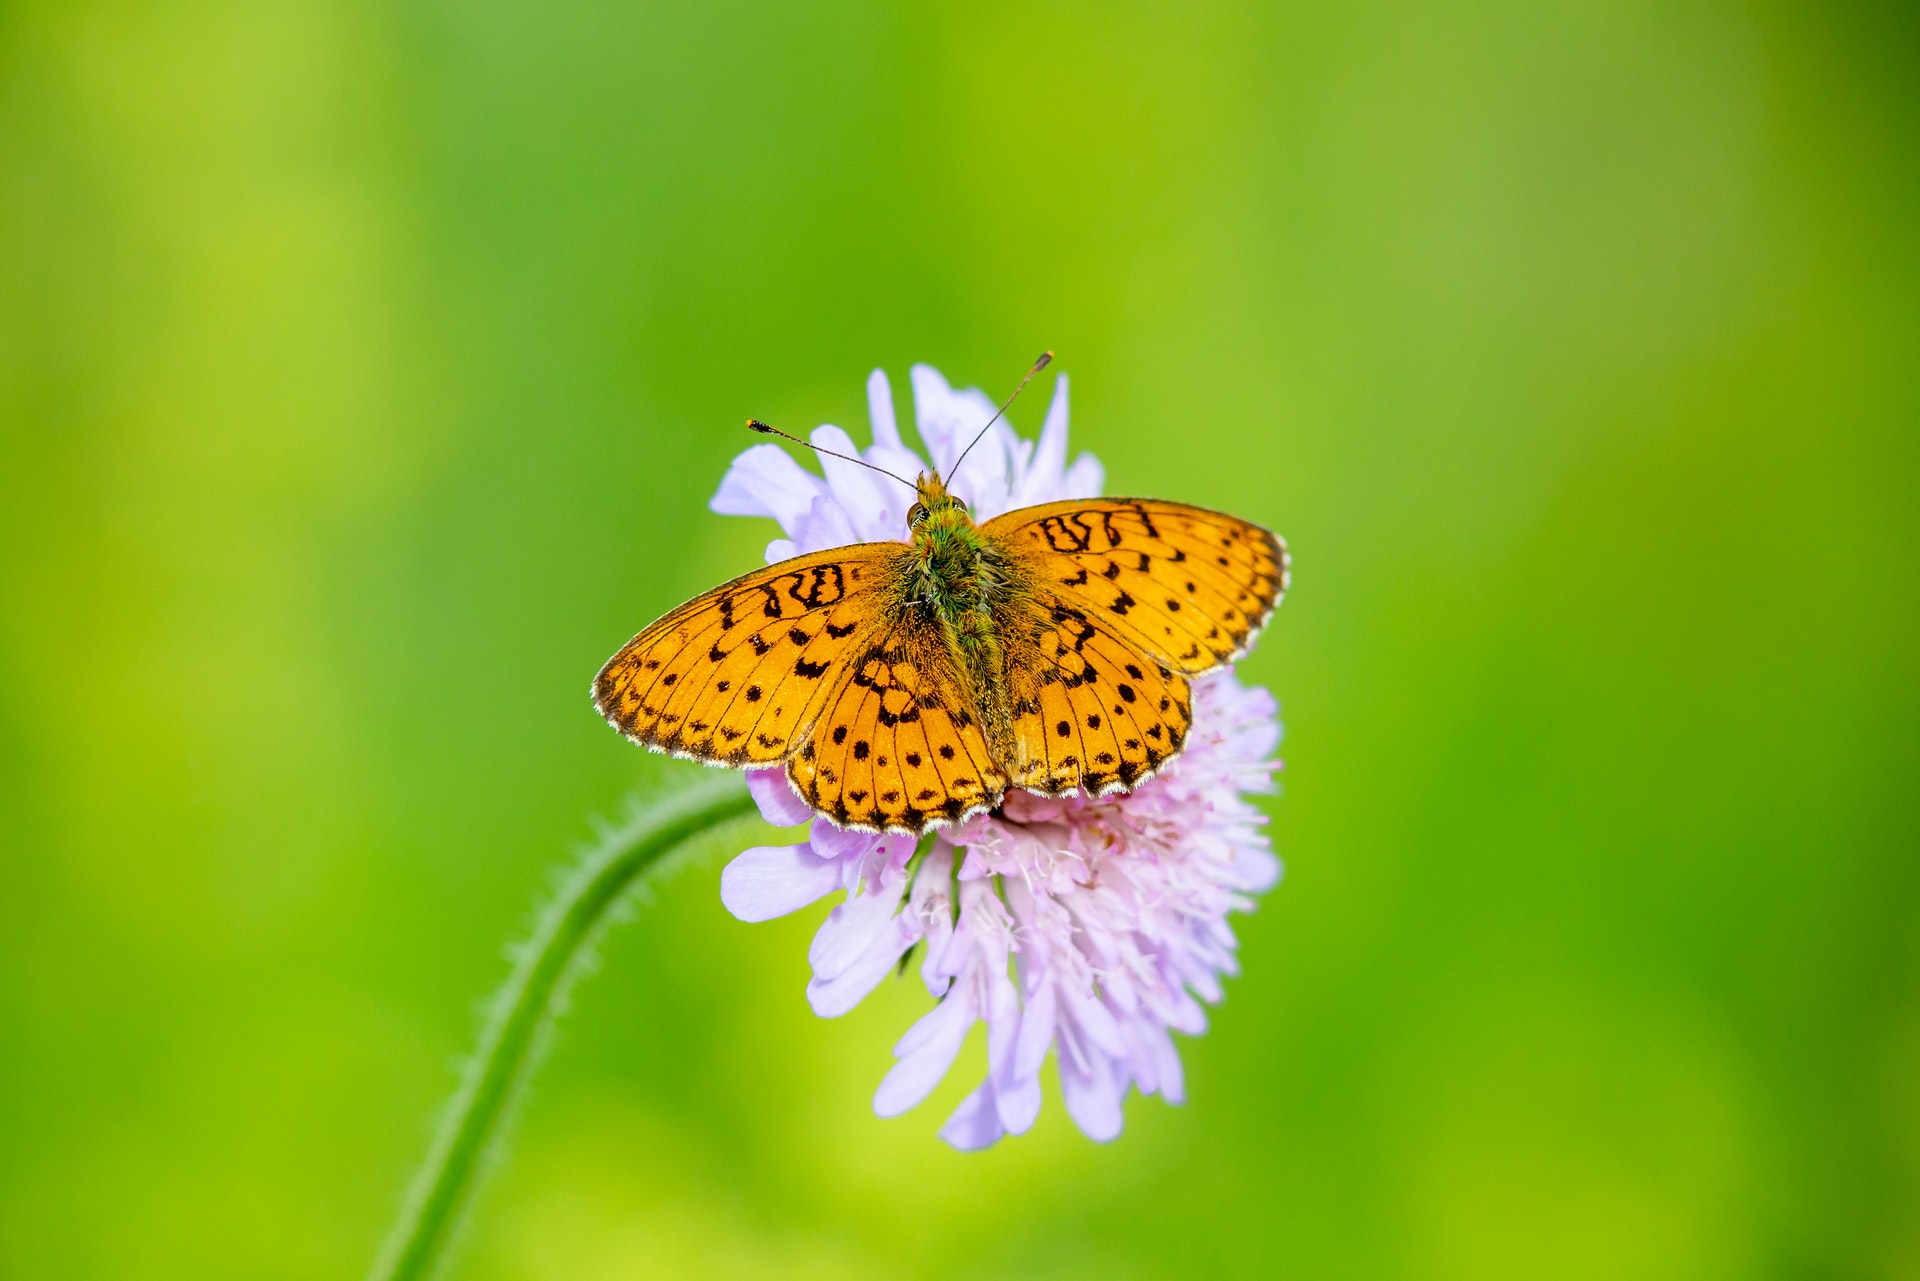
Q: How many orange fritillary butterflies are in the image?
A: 1